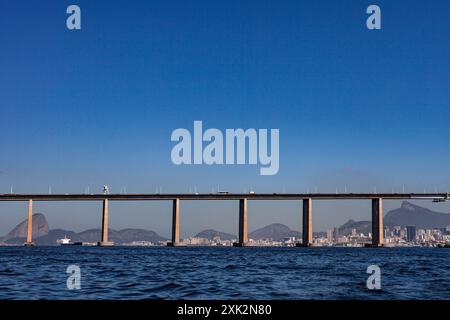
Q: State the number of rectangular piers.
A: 6